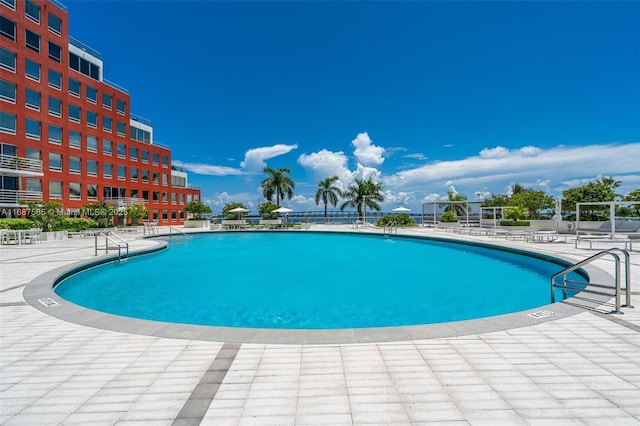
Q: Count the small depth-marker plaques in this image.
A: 2